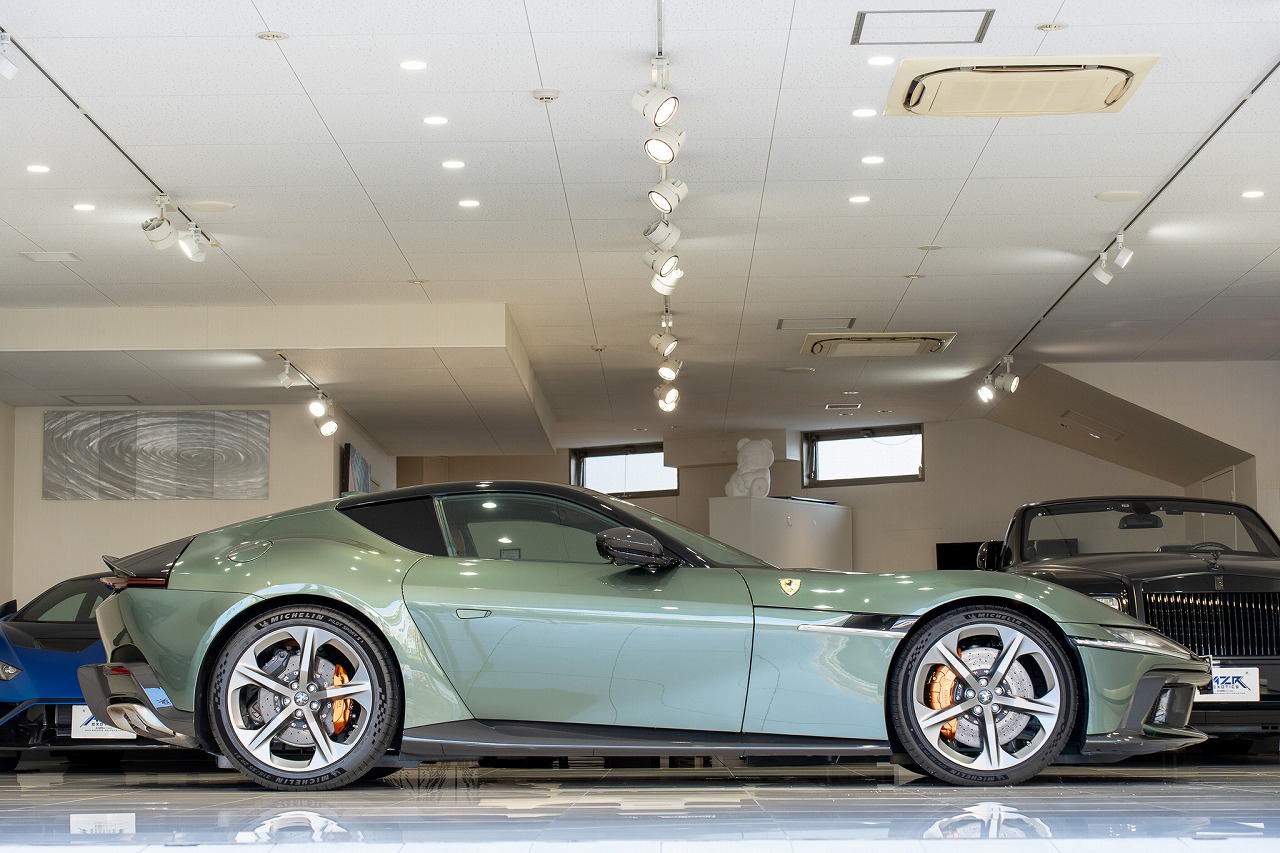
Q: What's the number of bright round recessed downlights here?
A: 11